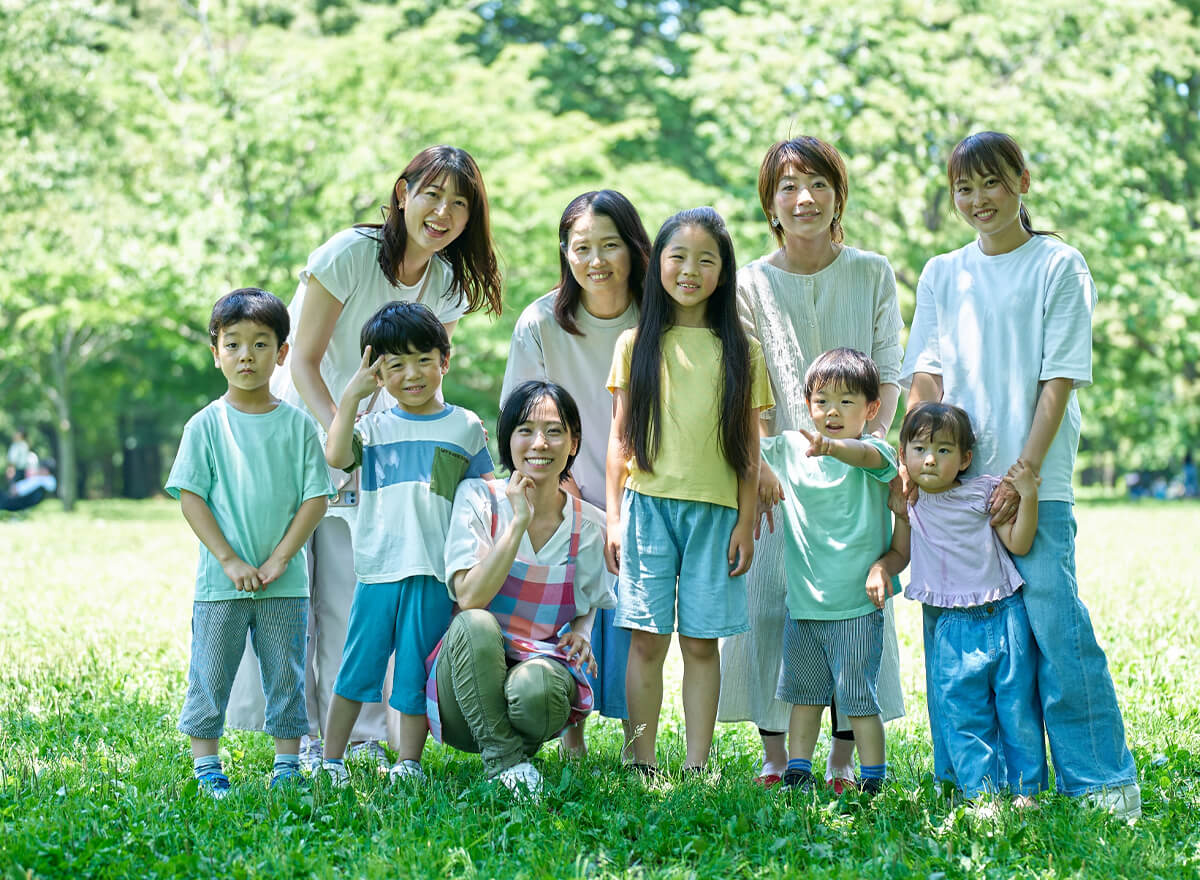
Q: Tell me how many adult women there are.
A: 5